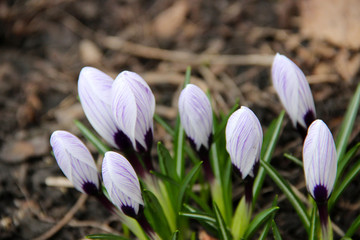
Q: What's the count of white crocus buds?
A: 8